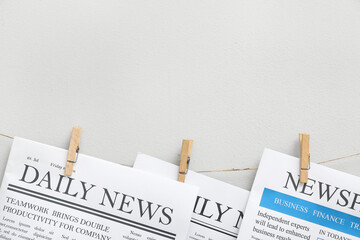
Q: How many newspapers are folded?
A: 0